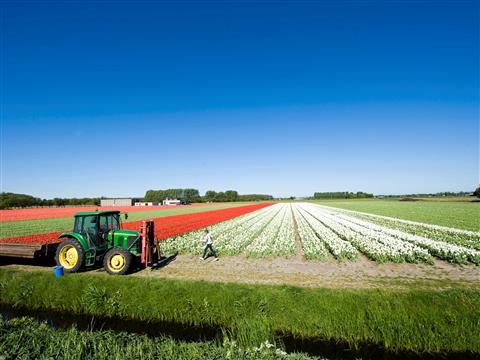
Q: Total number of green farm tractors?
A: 1